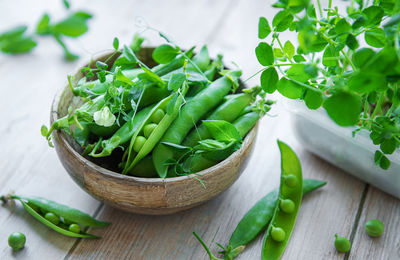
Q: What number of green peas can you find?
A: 11